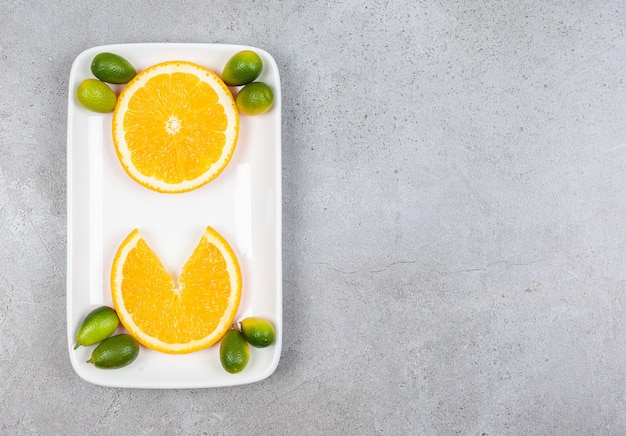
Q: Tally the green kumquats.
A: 8